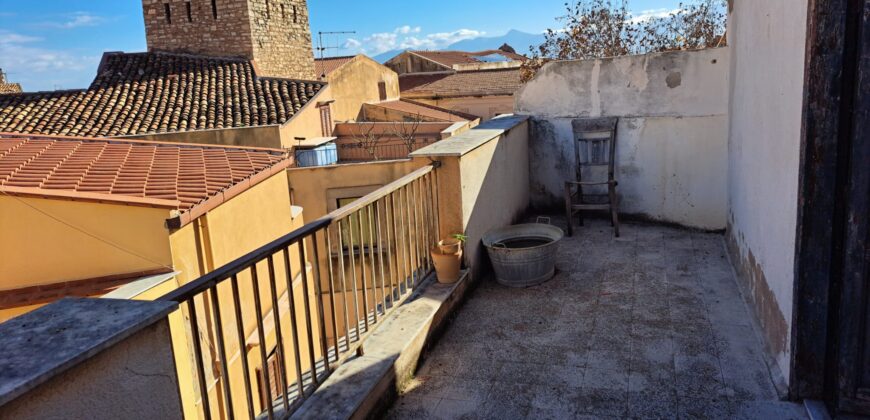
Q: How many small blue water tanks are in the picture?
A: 1